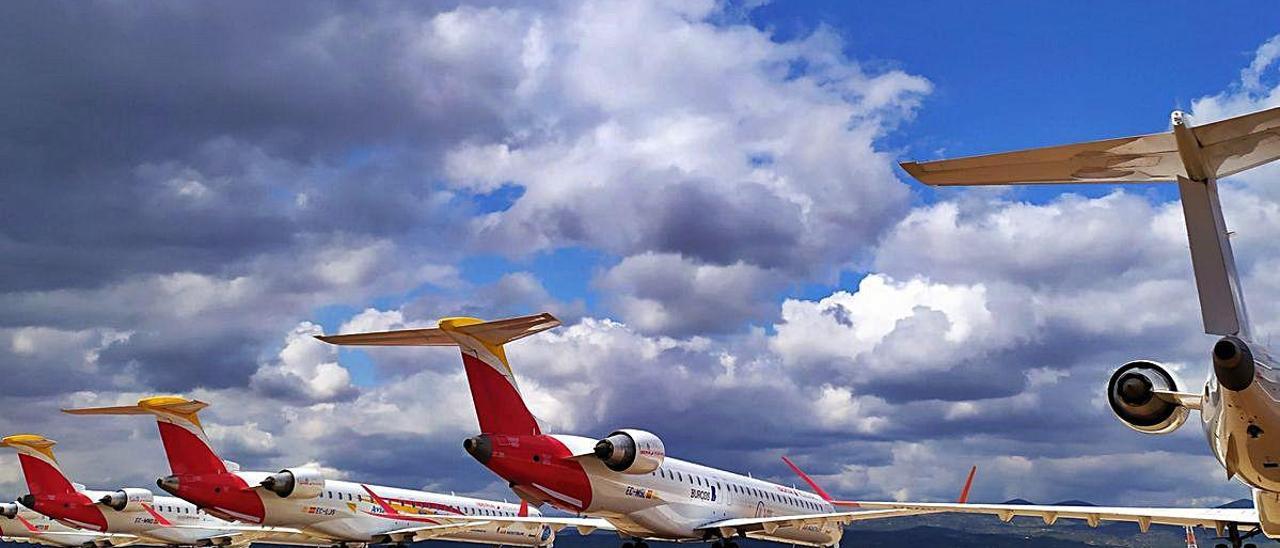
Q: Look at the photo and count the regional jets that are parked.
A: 5